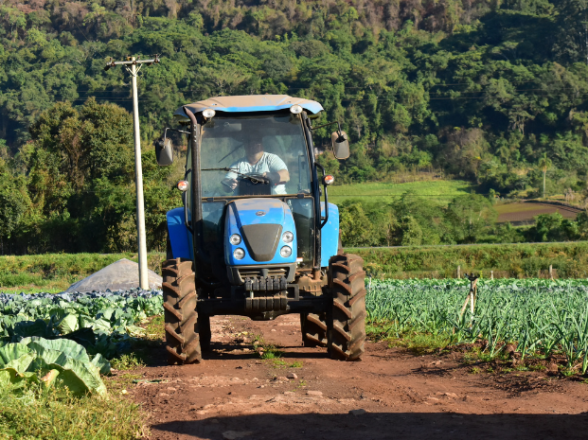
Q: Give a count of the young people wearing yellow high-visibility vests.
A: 0